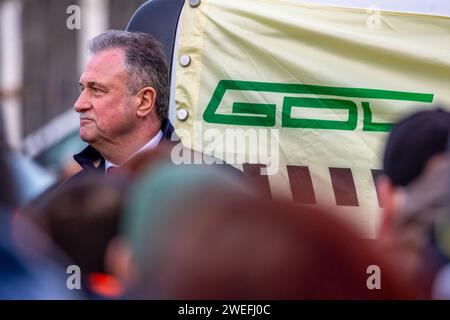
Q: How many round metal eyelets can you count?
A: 3